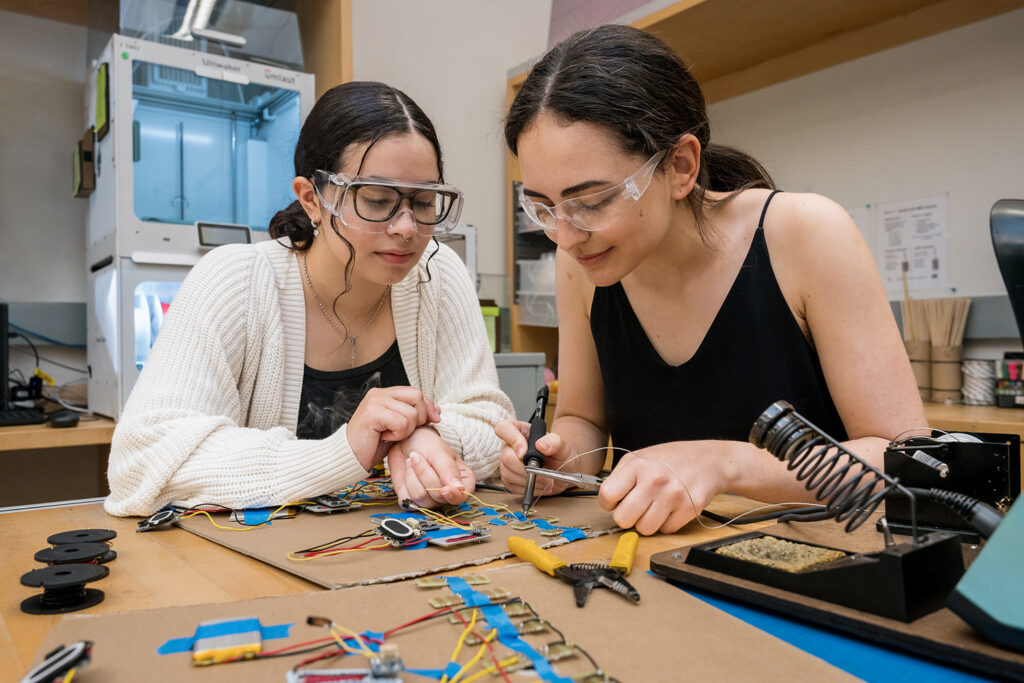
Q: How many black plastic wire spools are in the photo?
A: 3